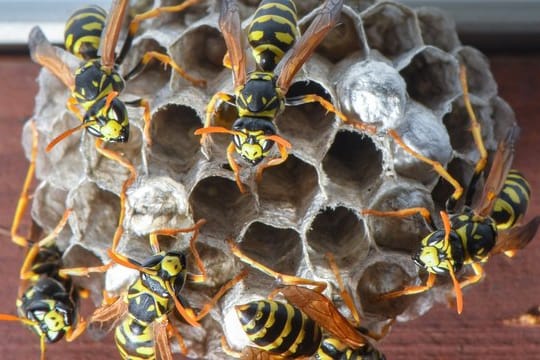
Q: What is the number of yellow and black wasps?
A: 6